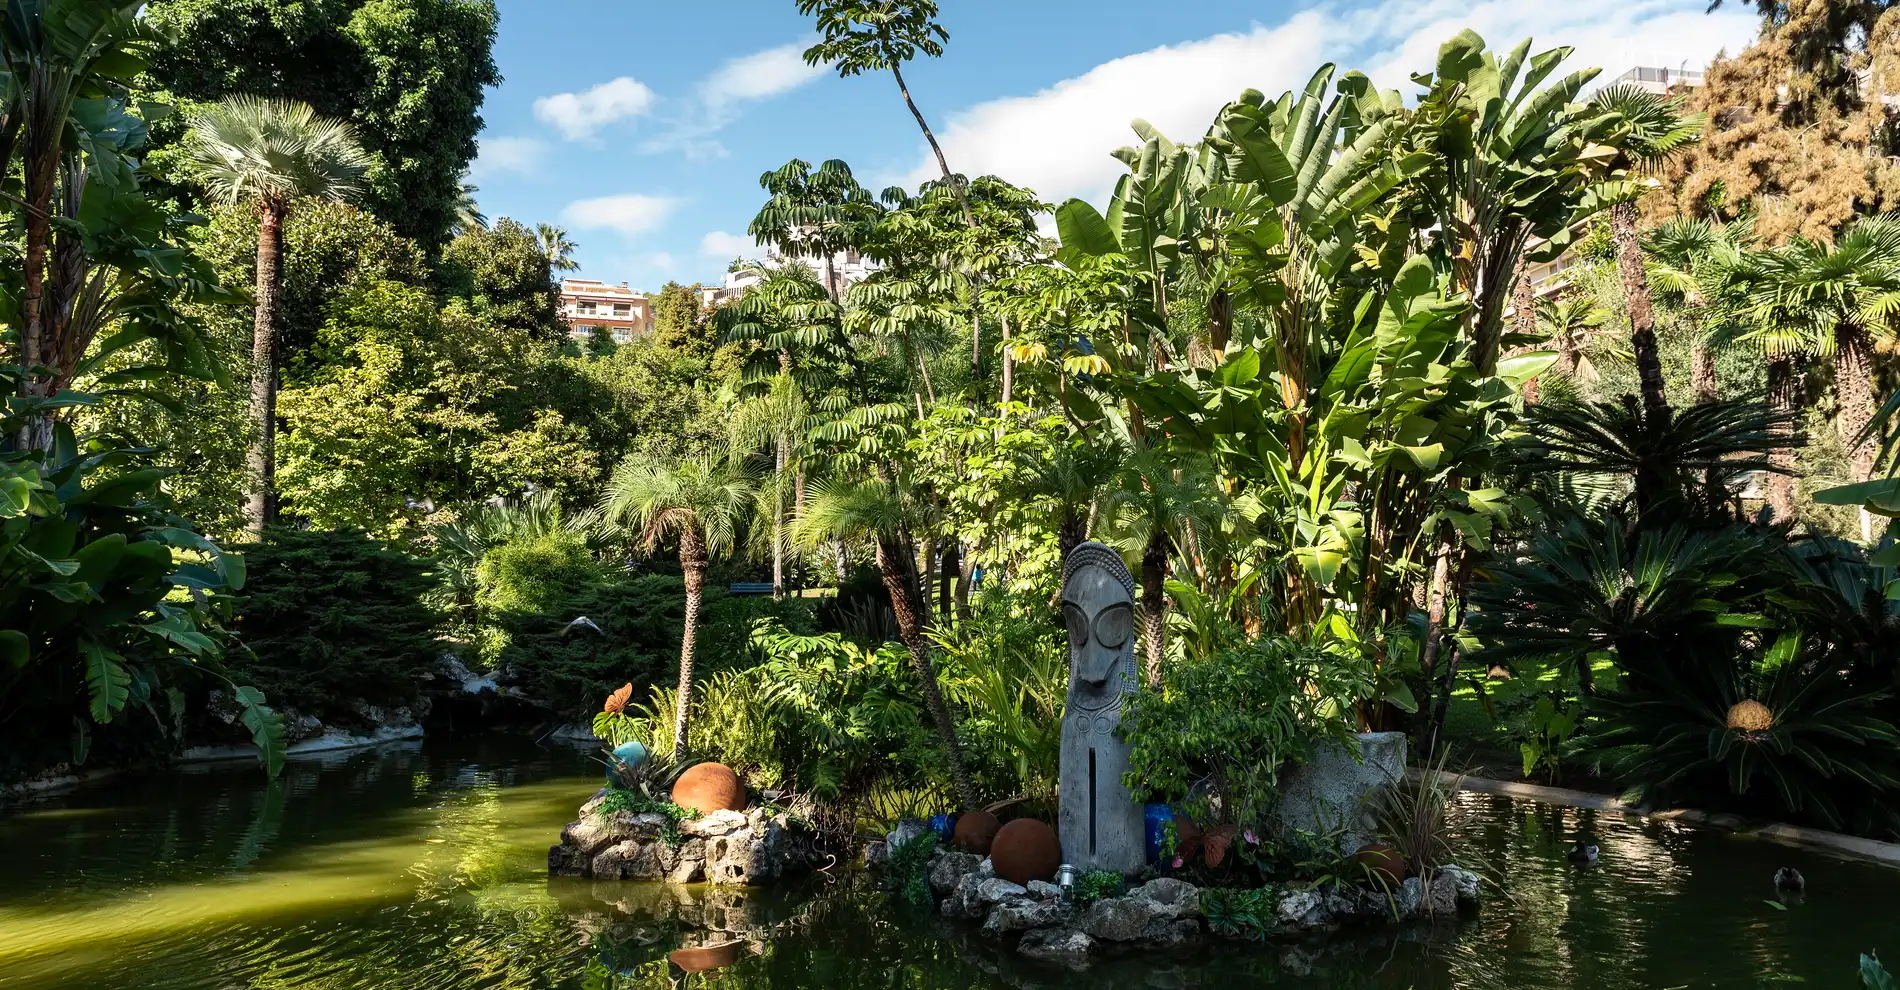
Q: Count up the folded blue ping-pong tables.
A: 0